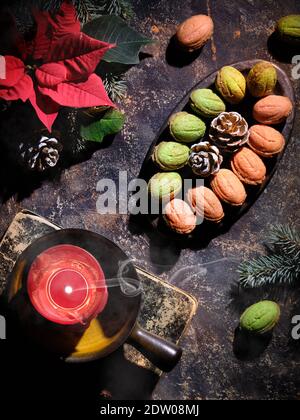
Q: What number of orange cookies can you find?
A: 7